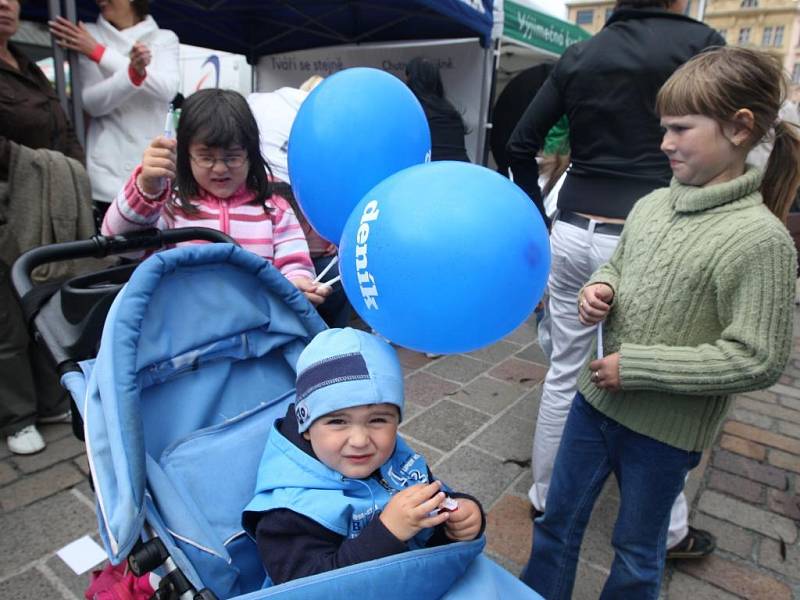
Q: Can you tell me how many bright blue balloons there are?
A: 2